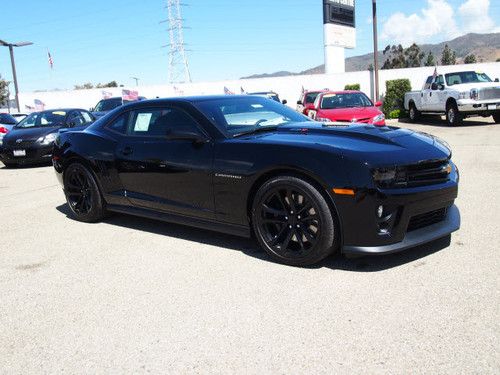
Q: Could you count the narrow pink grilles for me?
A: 0